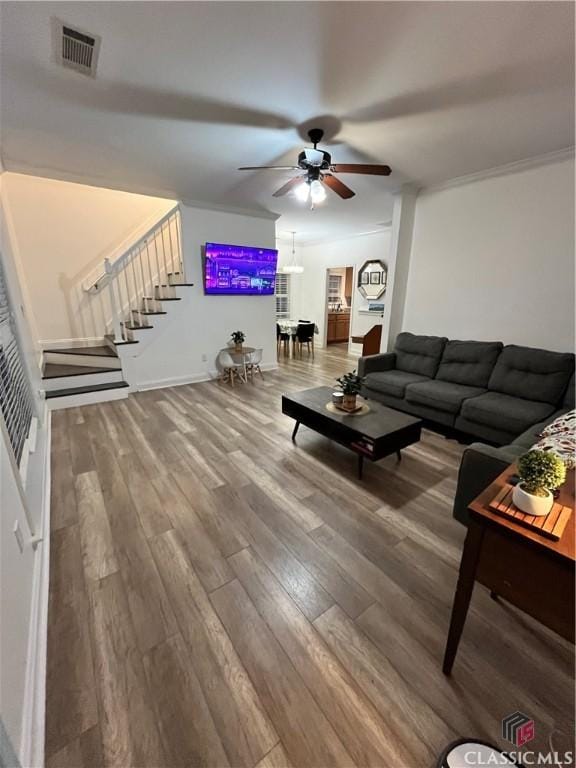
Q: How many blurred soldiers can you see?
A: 0